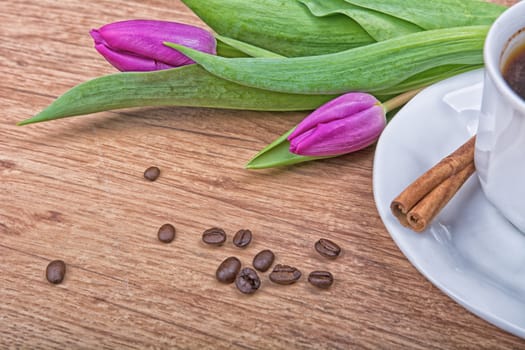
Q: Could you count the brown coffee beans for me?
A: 11